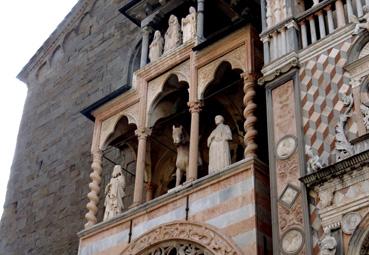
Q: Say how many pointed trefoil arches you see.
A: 3